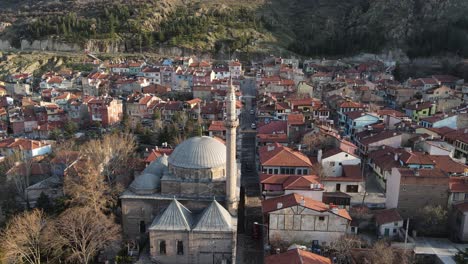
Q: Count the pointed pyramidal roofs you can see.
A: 2